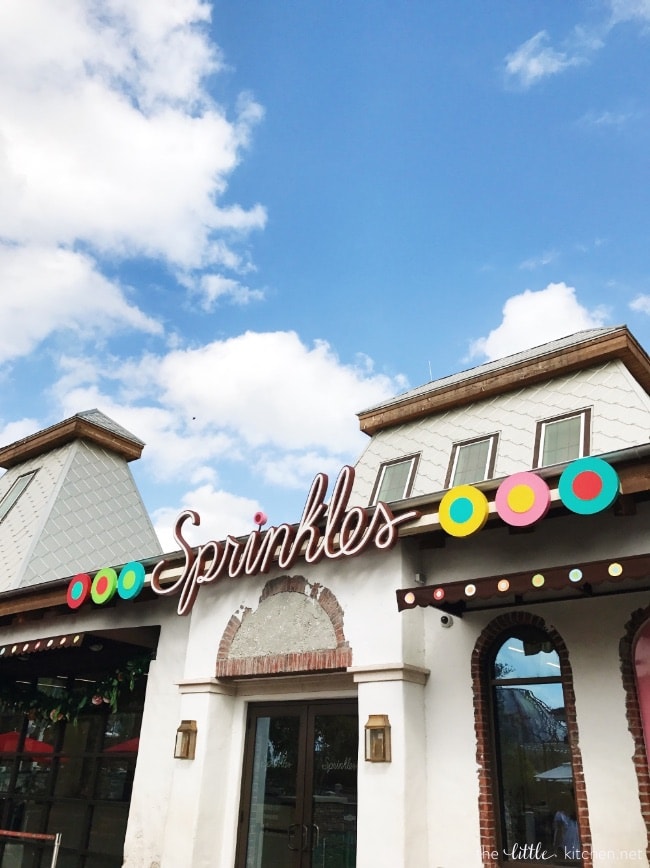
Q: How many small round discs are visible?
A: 14